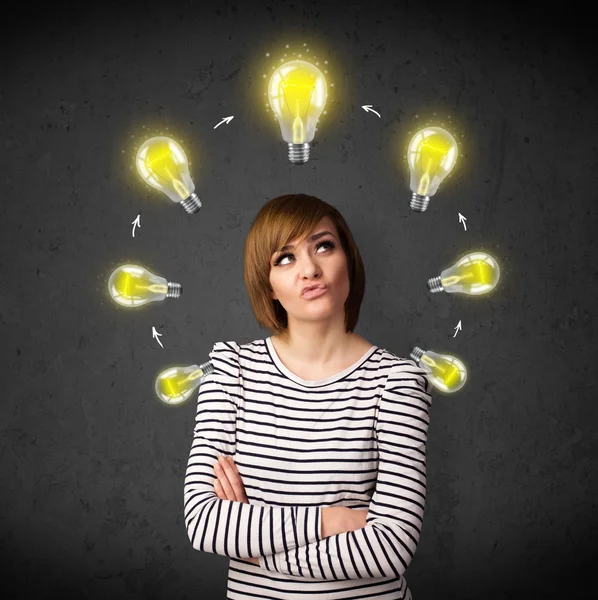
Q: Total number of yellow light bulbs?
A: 7